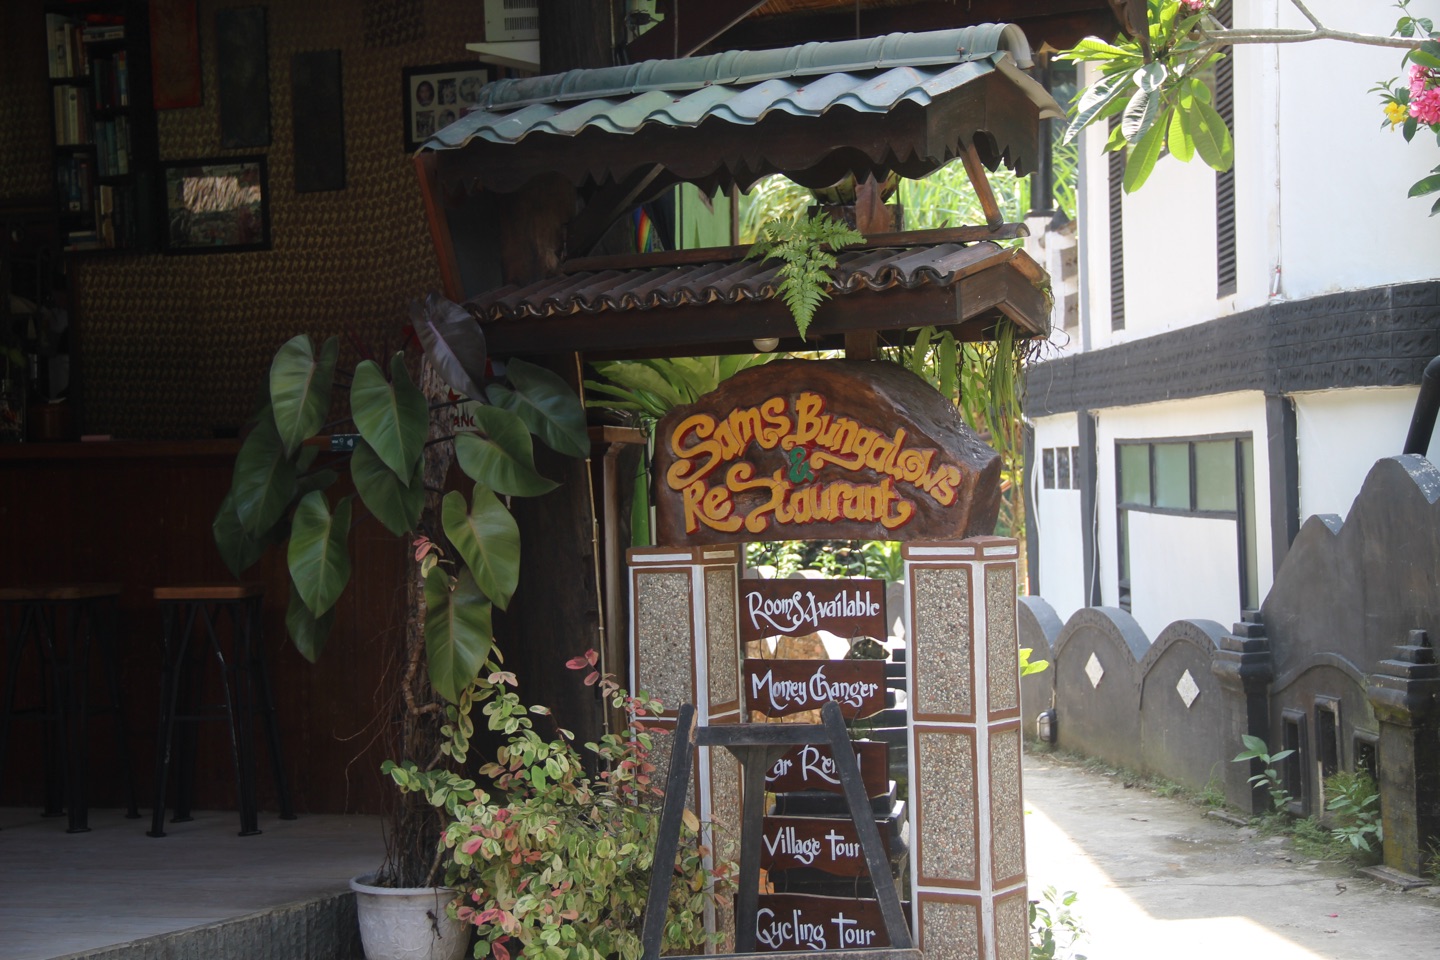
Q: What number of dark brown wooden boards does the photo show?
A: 5